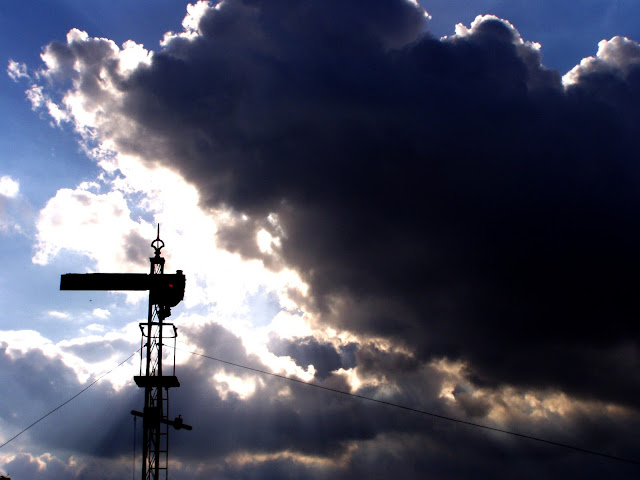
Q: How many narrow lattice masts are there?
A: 1